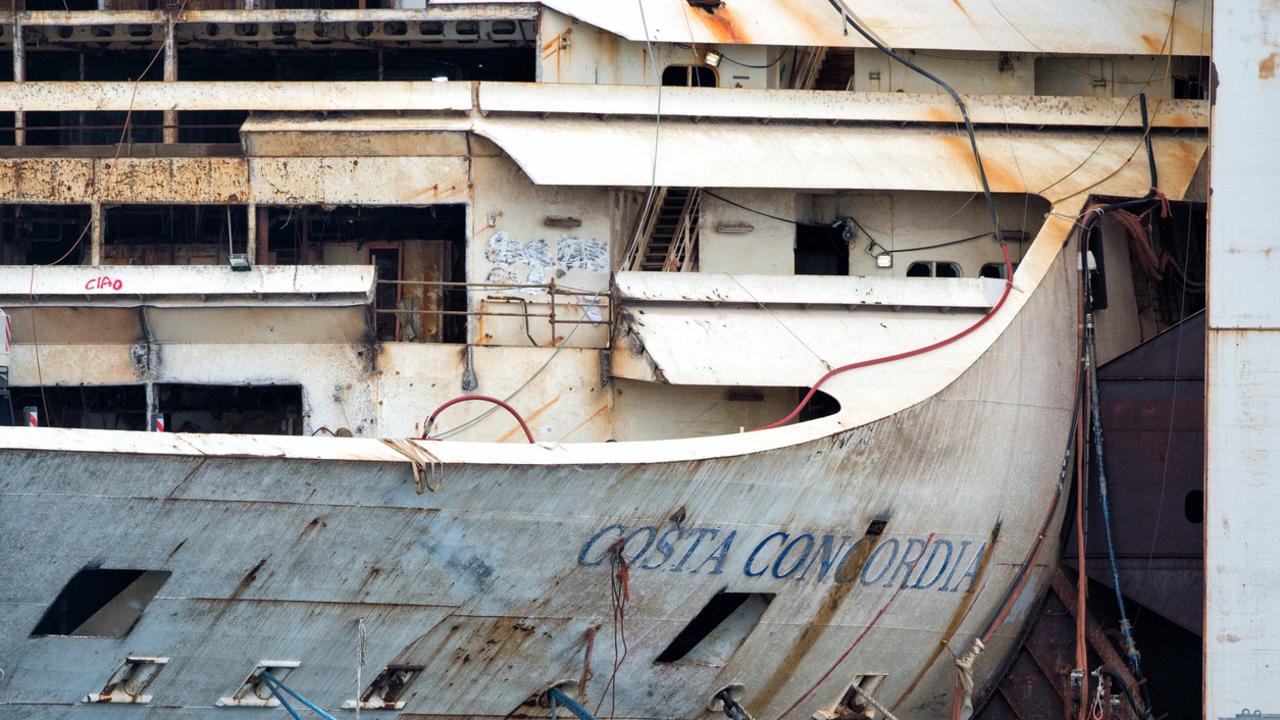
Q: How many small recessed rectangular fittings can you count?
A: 4